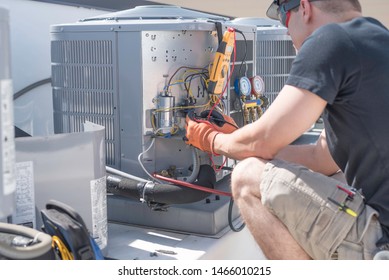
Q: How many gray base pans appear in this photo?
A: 1